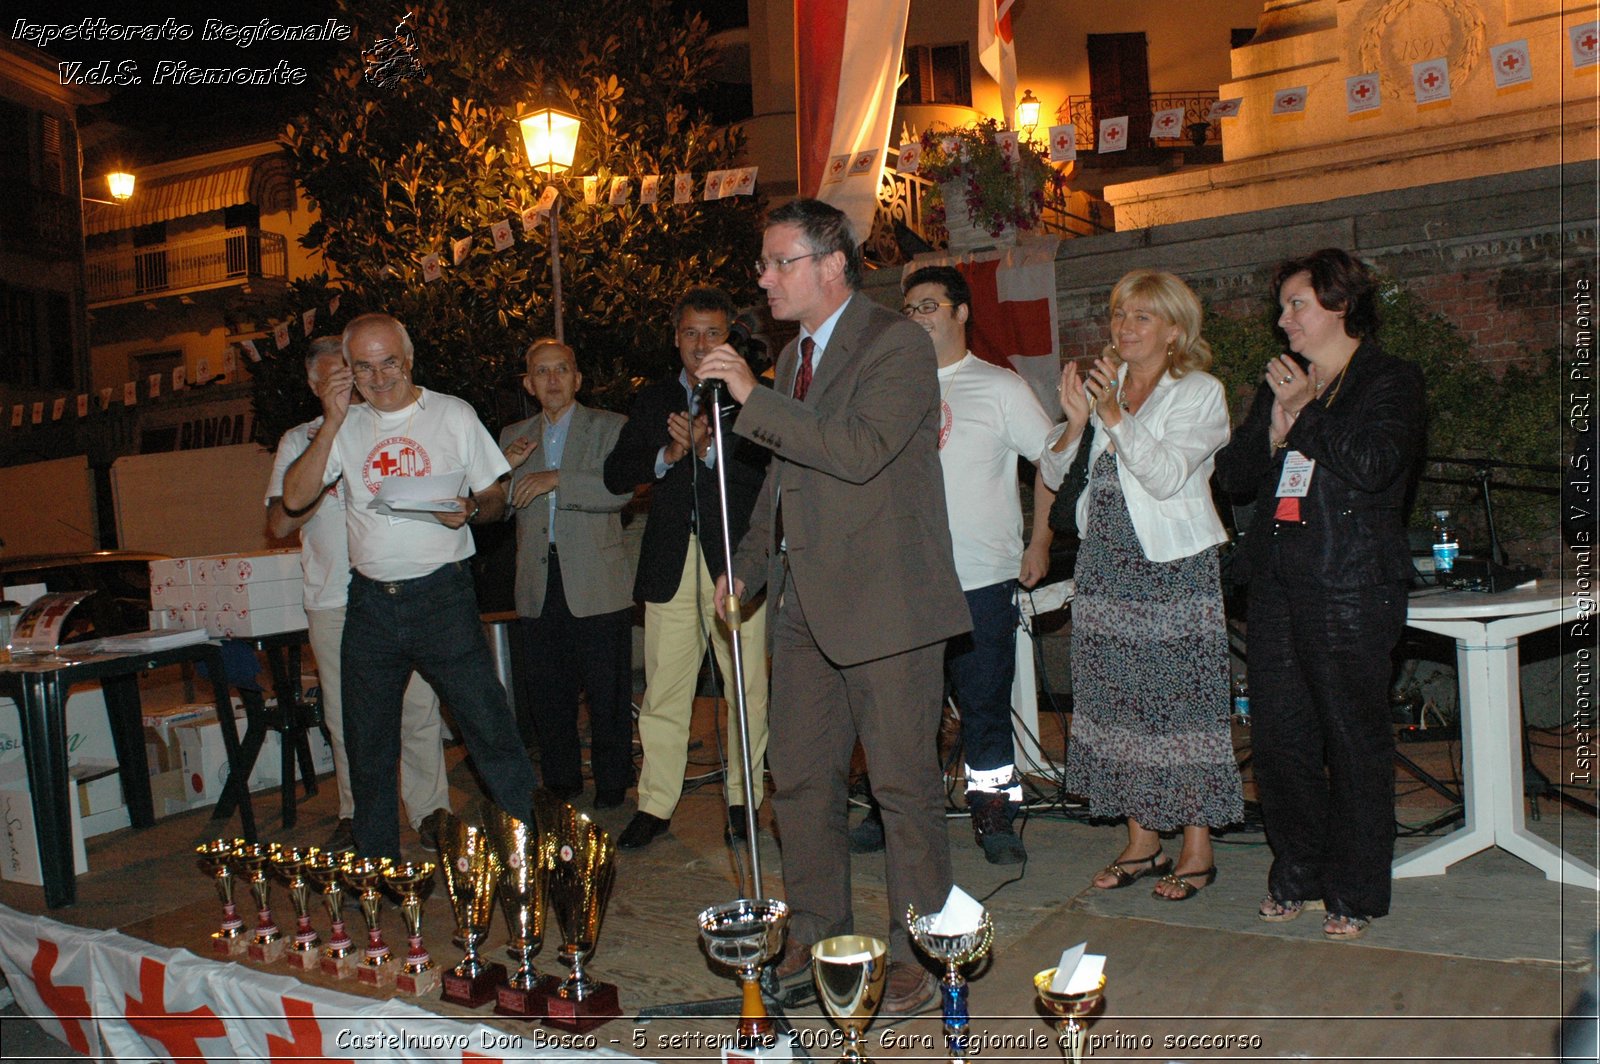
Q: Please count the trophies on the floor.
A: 13